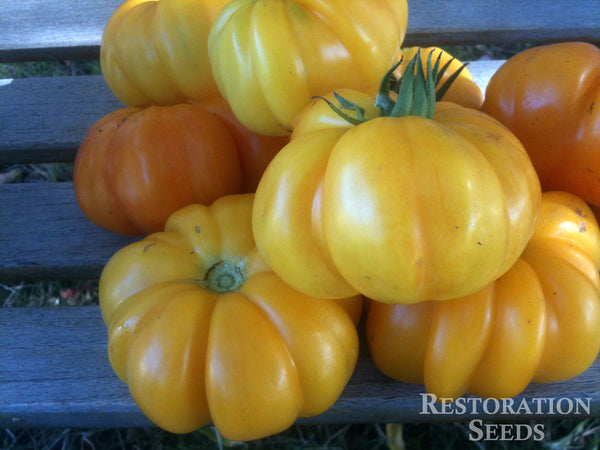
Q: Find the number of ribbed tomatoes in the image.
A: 8